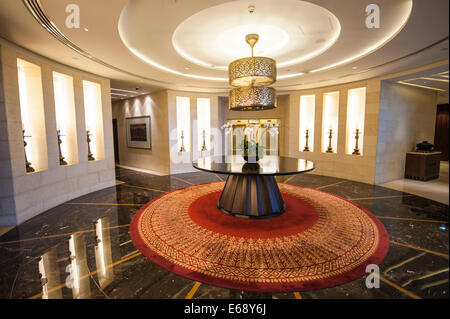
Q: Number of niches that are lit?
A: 8